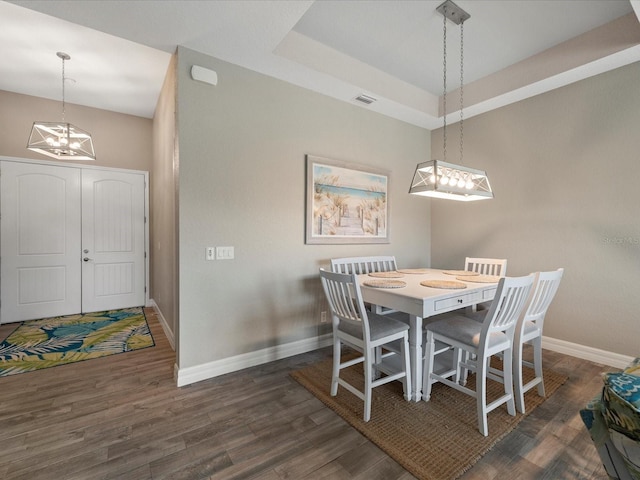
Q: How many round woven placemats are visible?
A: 6